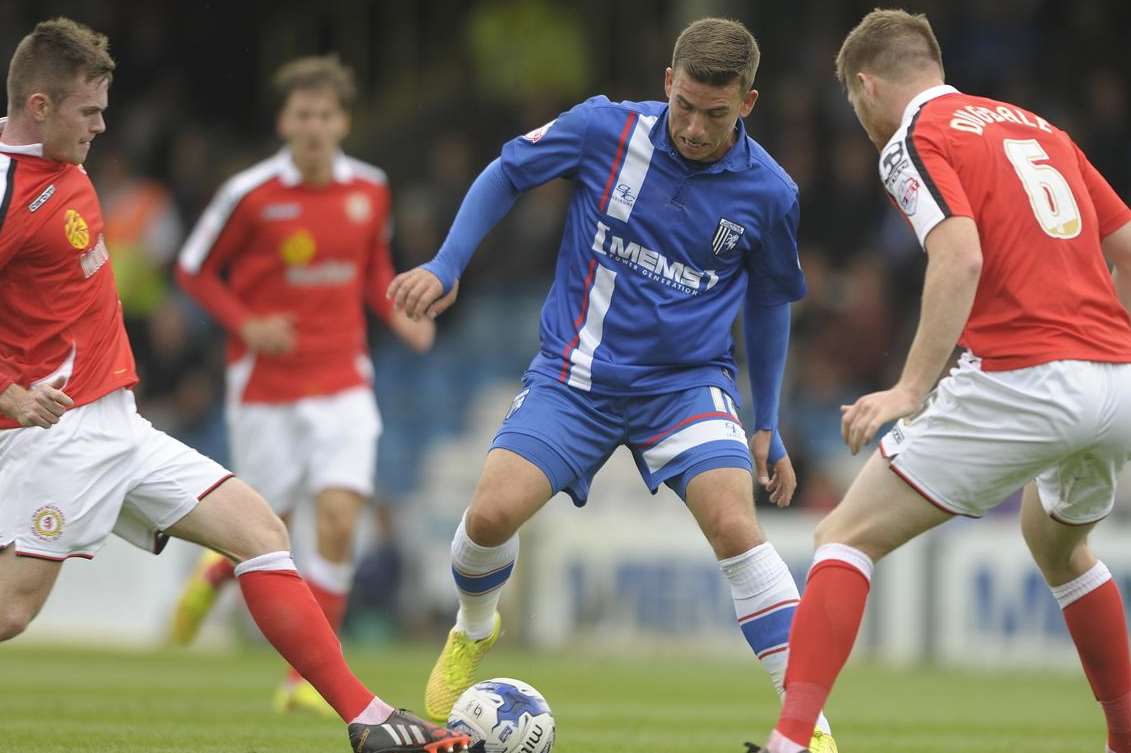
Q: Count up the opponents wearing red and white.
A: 3